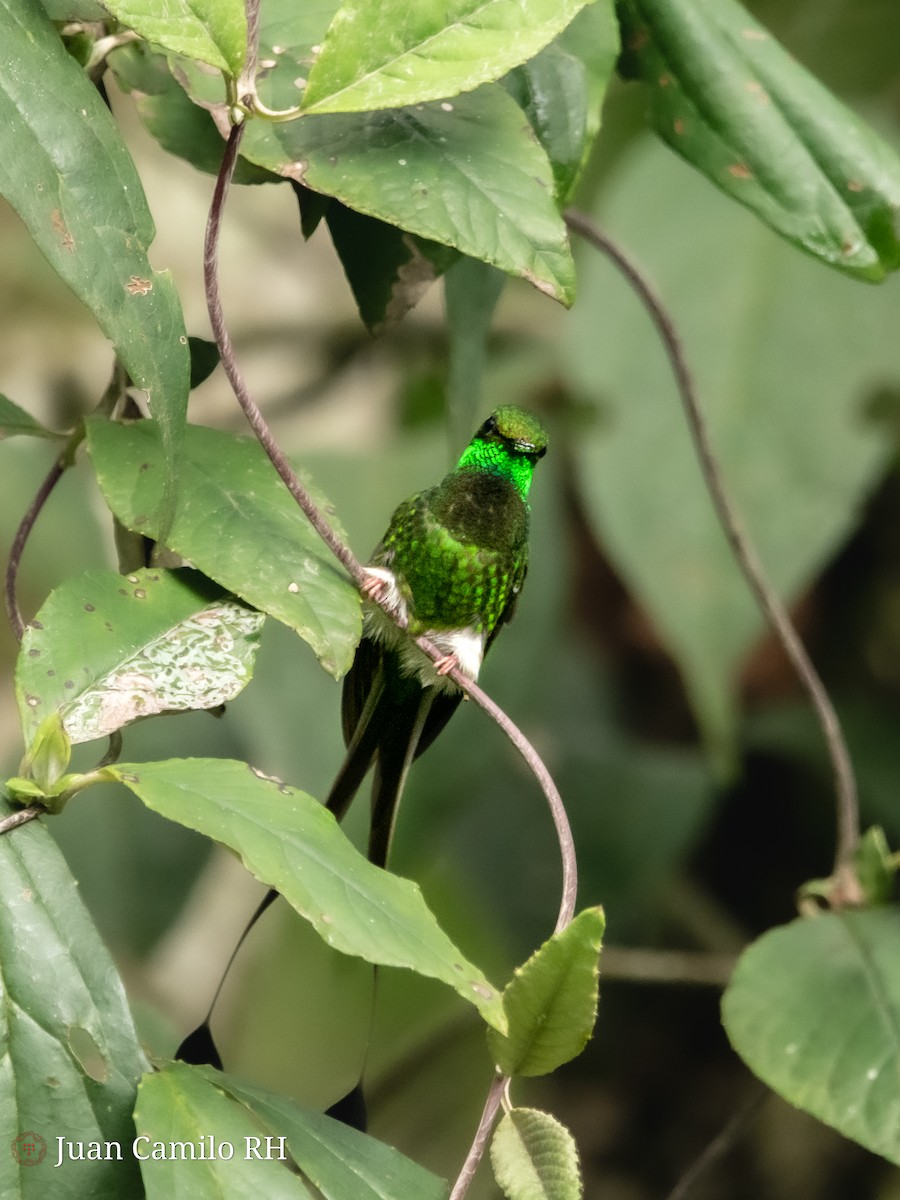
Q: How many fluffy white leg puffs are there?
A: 2